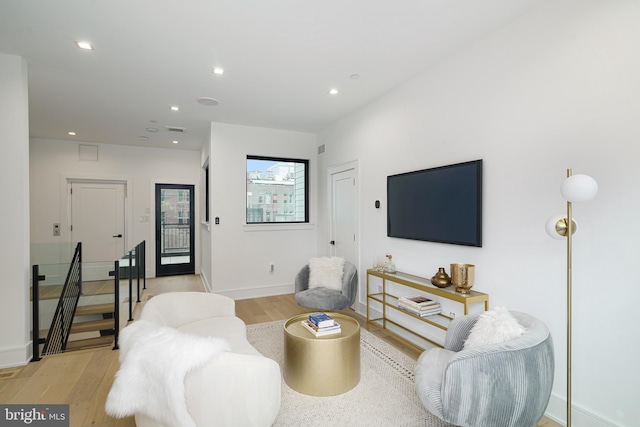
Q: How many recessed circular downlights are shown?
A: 6